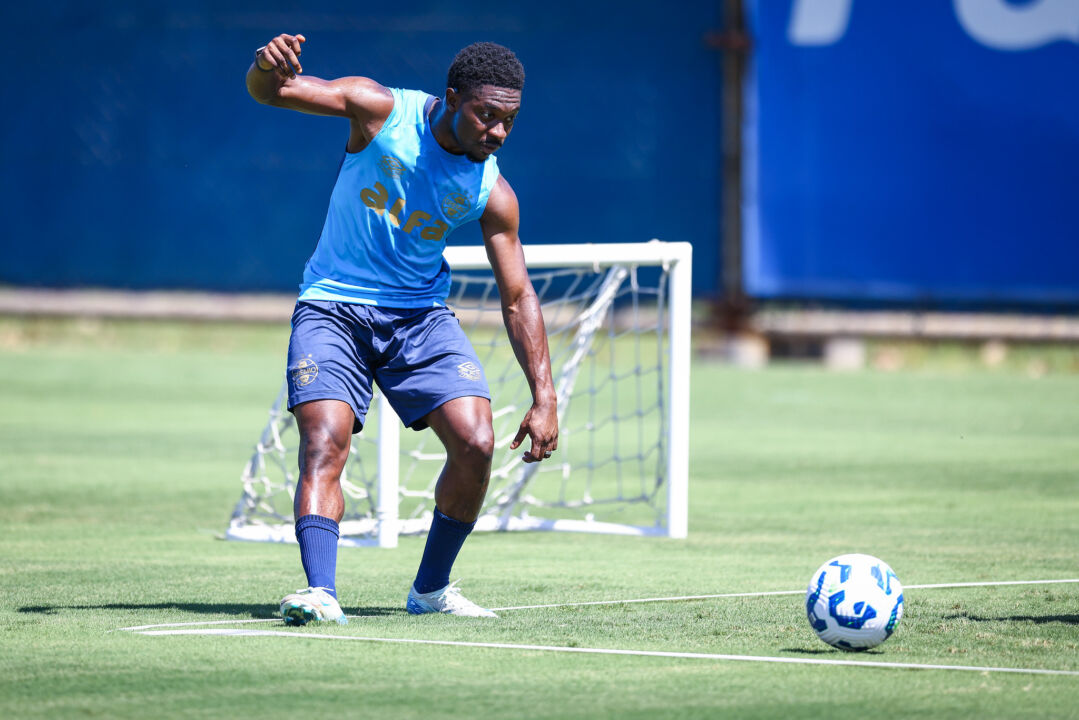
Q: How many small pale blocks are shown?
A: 2